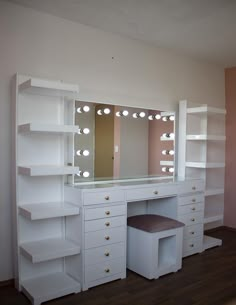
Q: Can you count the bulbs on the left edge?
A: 4